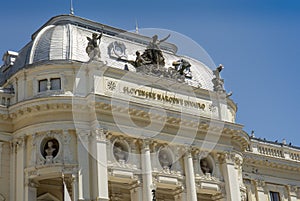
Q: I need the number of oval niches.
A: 4